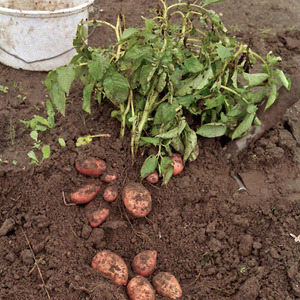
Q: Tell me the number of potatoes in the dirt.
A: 12